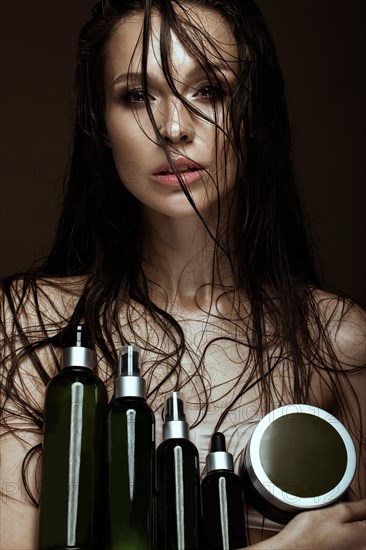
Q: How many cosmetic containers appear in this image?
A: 5